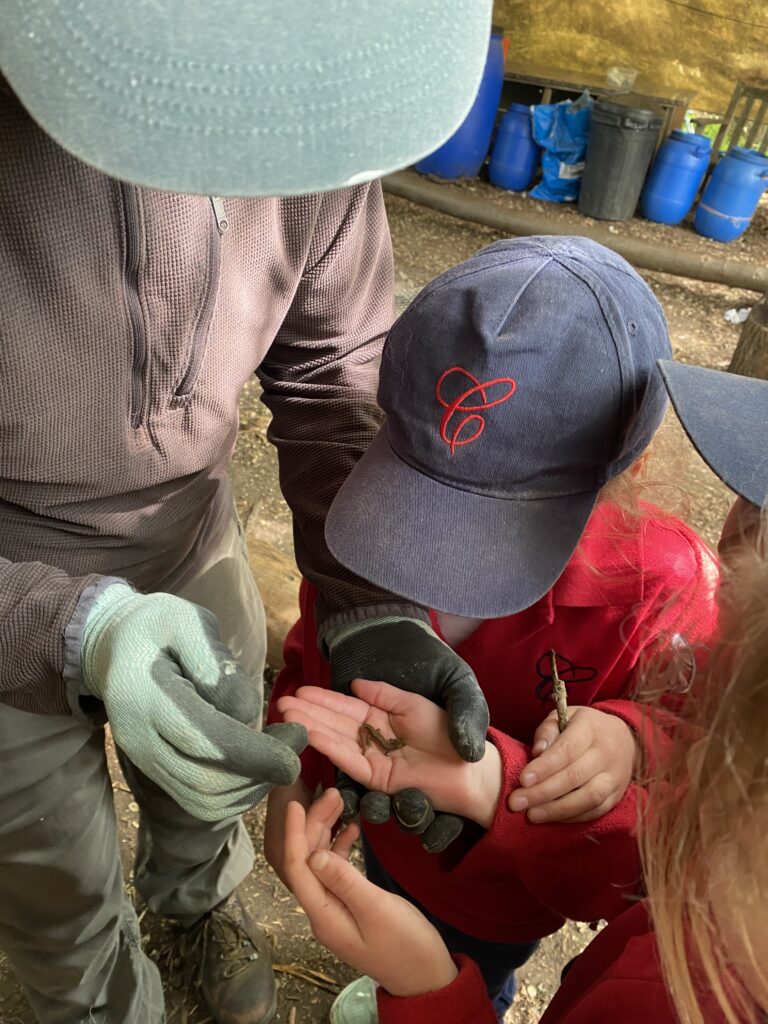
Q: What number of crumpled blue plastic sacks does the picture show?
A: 1